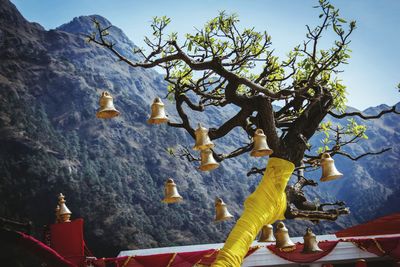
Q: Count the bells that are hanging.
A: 11